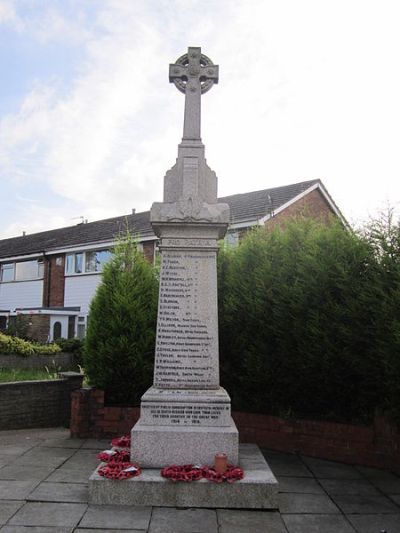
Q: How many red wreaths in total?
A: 5